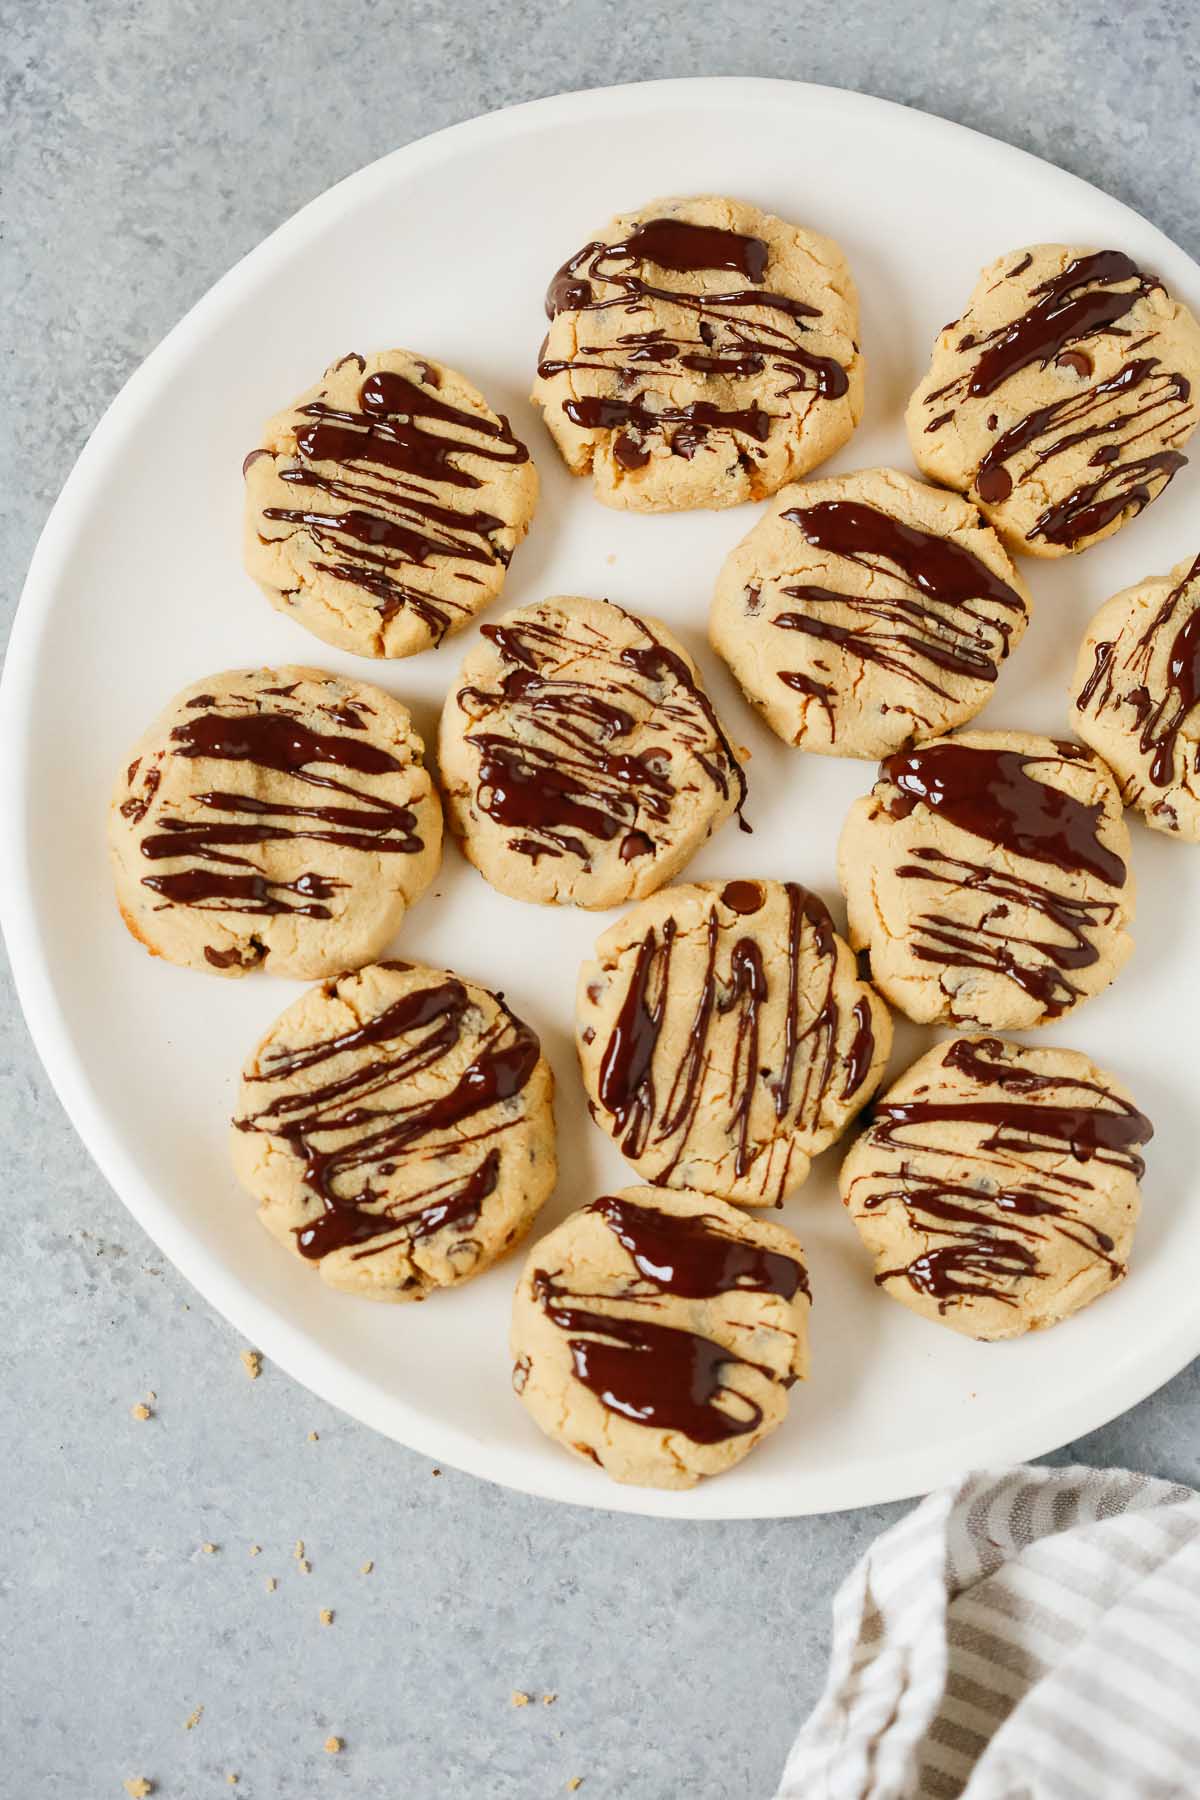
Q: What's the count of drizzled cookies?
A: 12